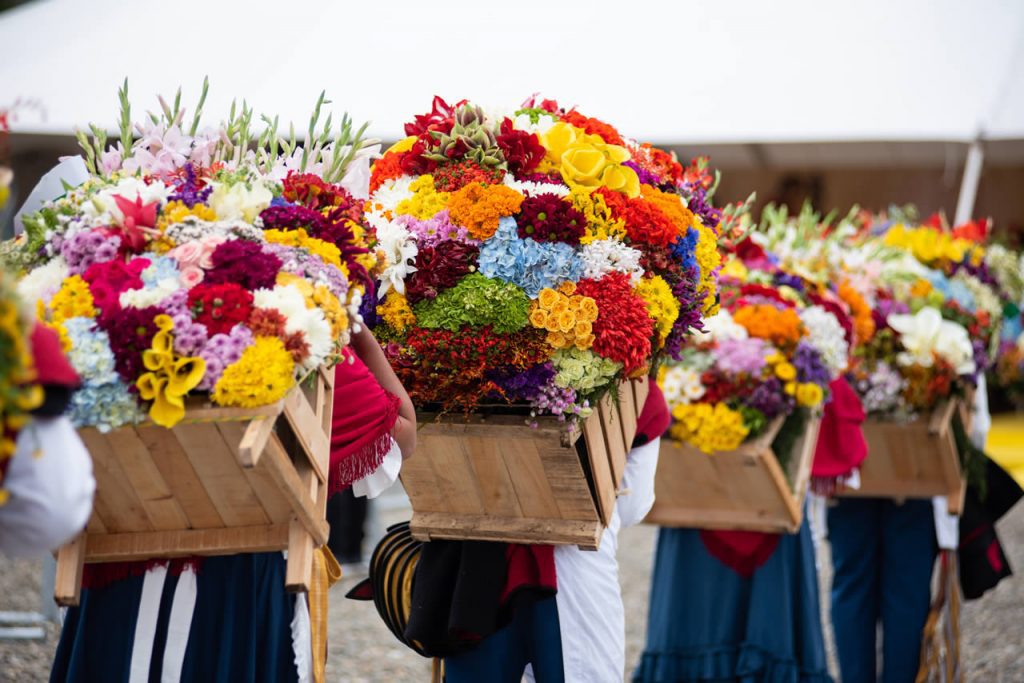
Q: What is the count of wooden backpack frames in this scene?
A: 4